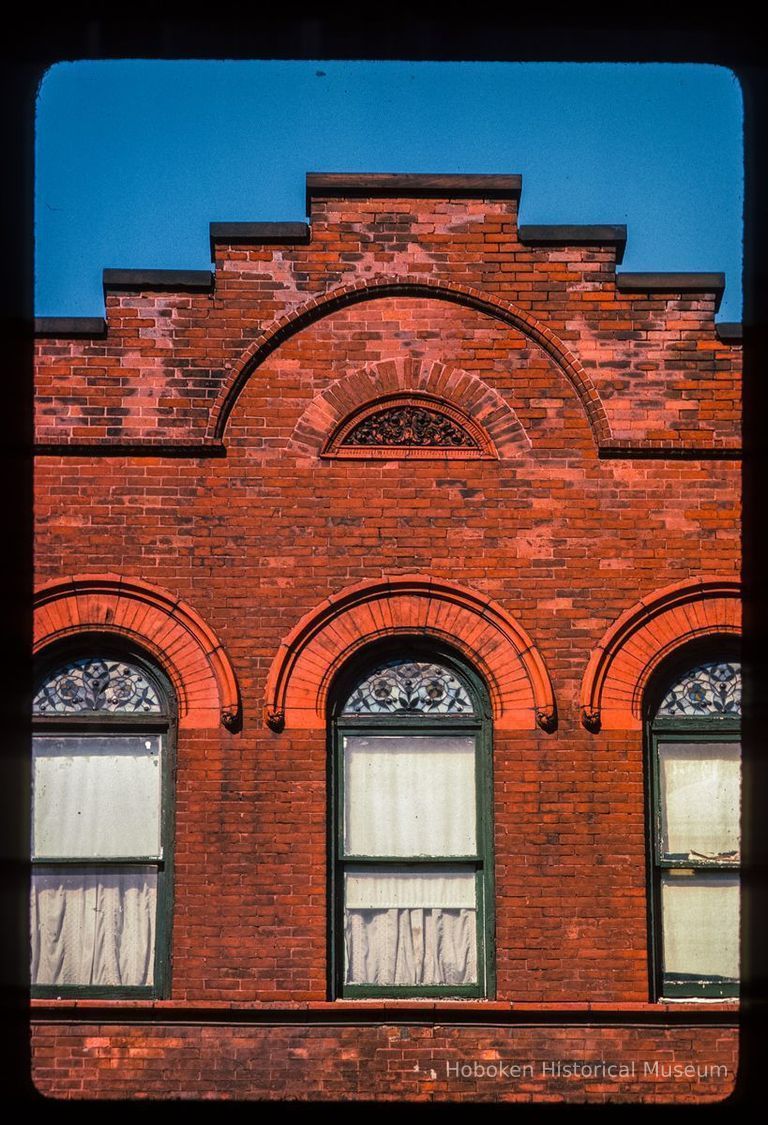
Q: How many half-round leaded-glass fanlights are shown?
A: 3